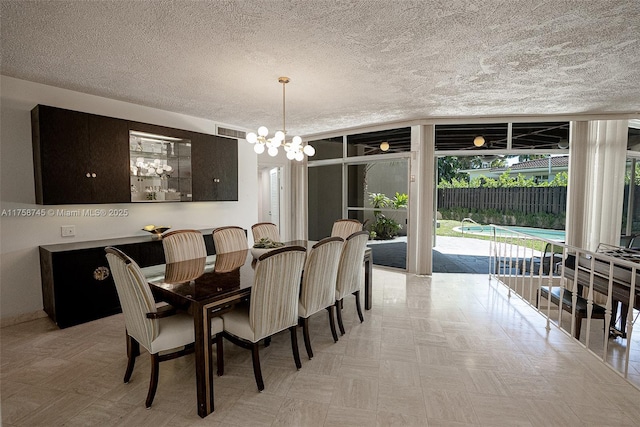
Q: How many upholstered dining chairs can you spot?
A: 8